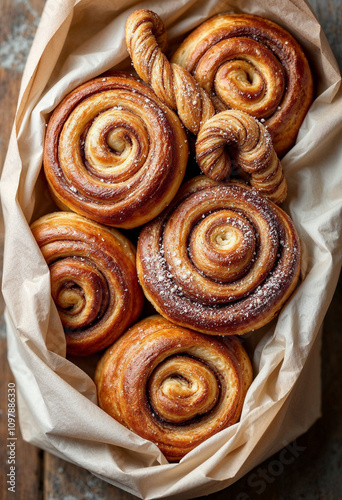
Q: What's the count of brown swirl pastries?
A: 5